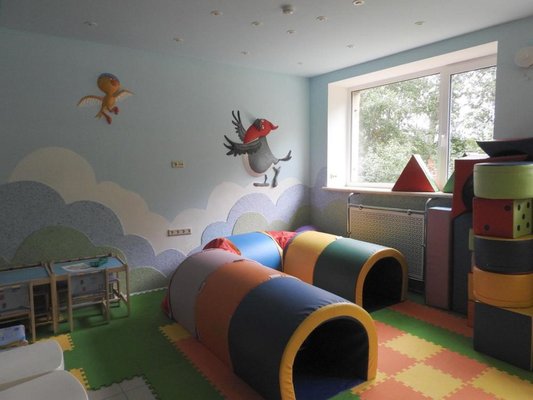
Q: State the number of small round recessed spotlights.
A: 11